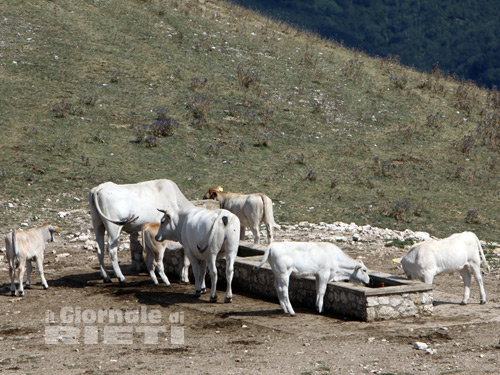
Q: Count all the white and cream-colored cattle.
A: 7